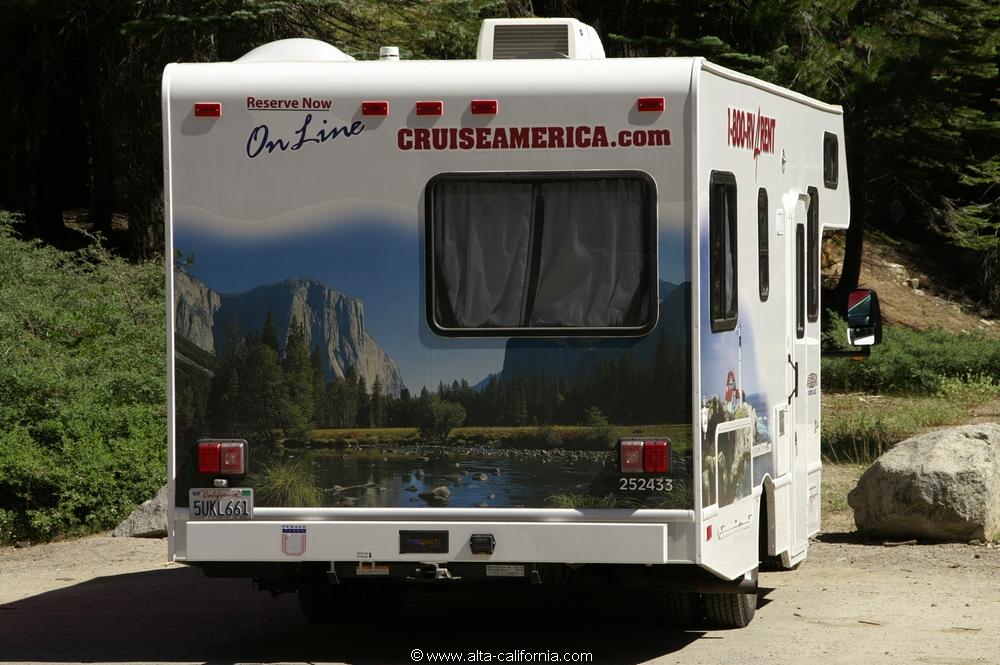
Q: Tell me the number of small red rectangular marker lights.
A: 5